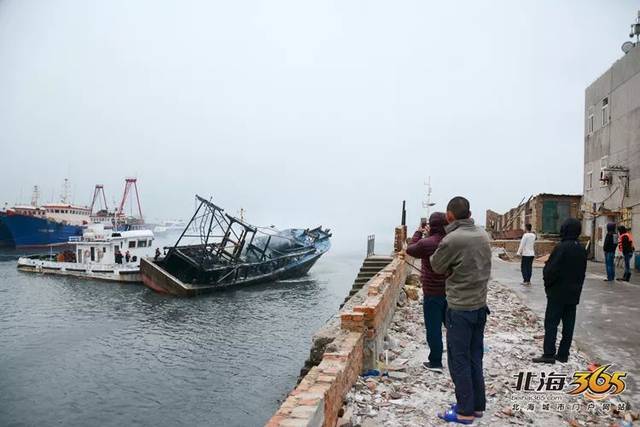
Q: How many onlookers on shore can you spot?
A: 6